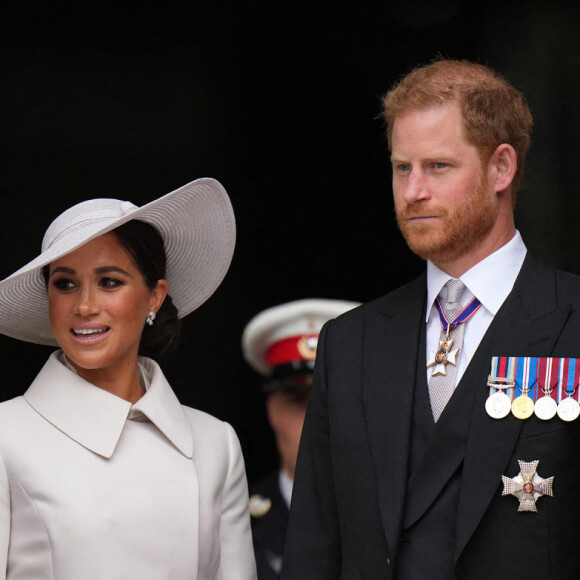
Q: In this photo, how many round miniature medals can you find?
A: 4